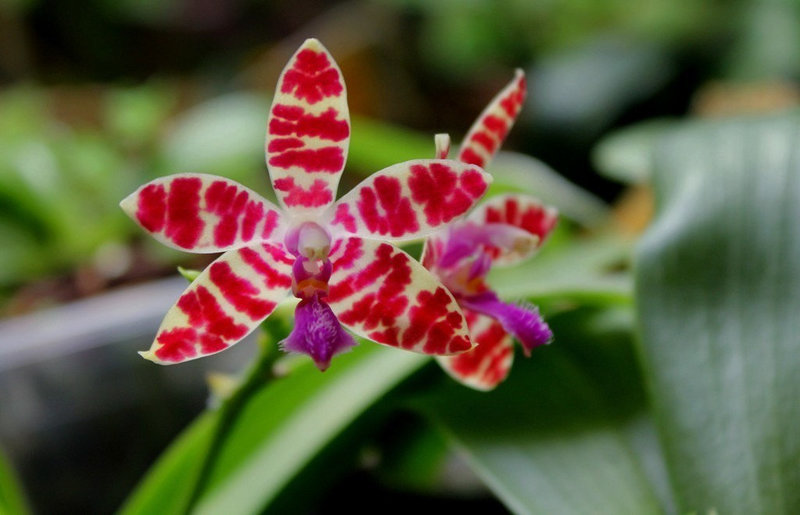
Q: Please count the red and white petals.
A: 8